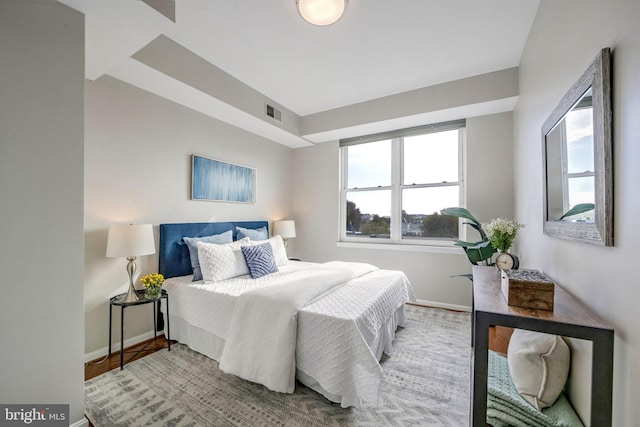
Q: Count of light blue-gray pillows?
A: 2